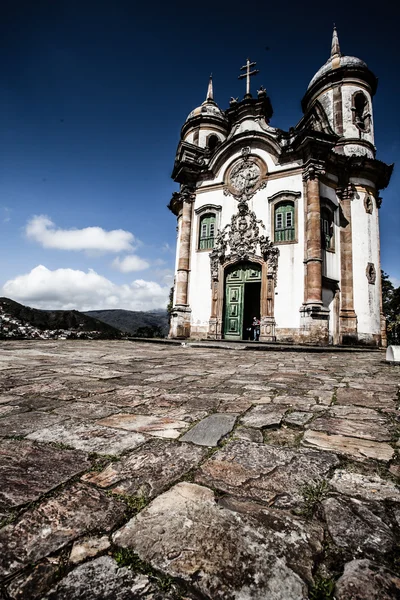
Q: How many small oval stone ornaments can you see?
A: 2